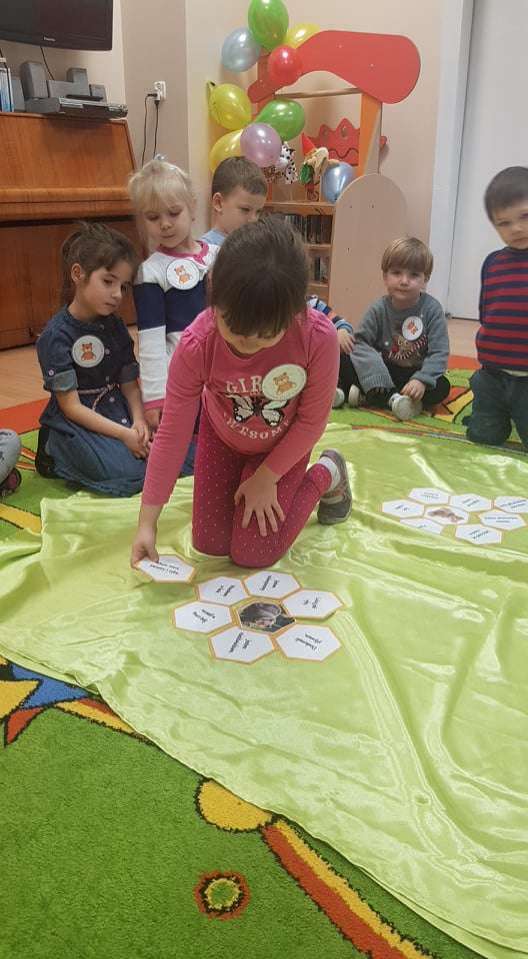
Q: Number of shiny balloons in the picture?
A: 9